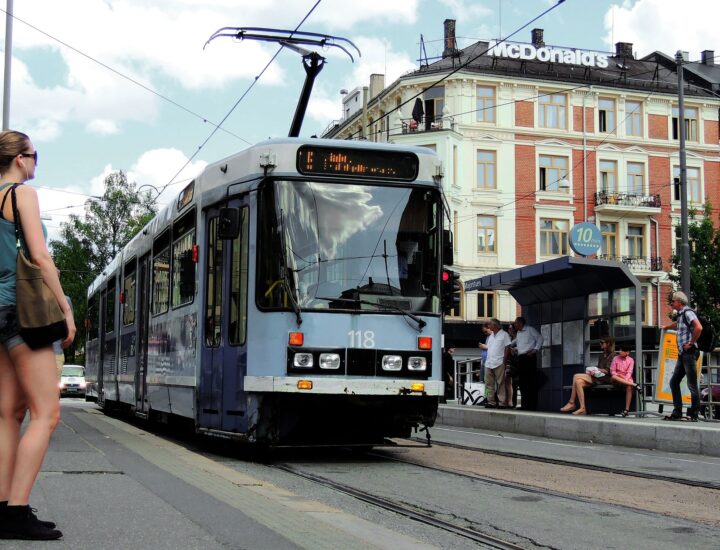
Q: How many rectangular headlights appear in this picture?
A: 4